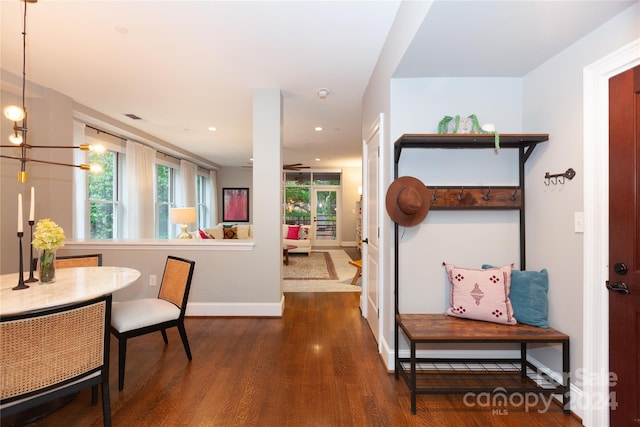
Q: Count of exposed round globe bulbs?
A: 4